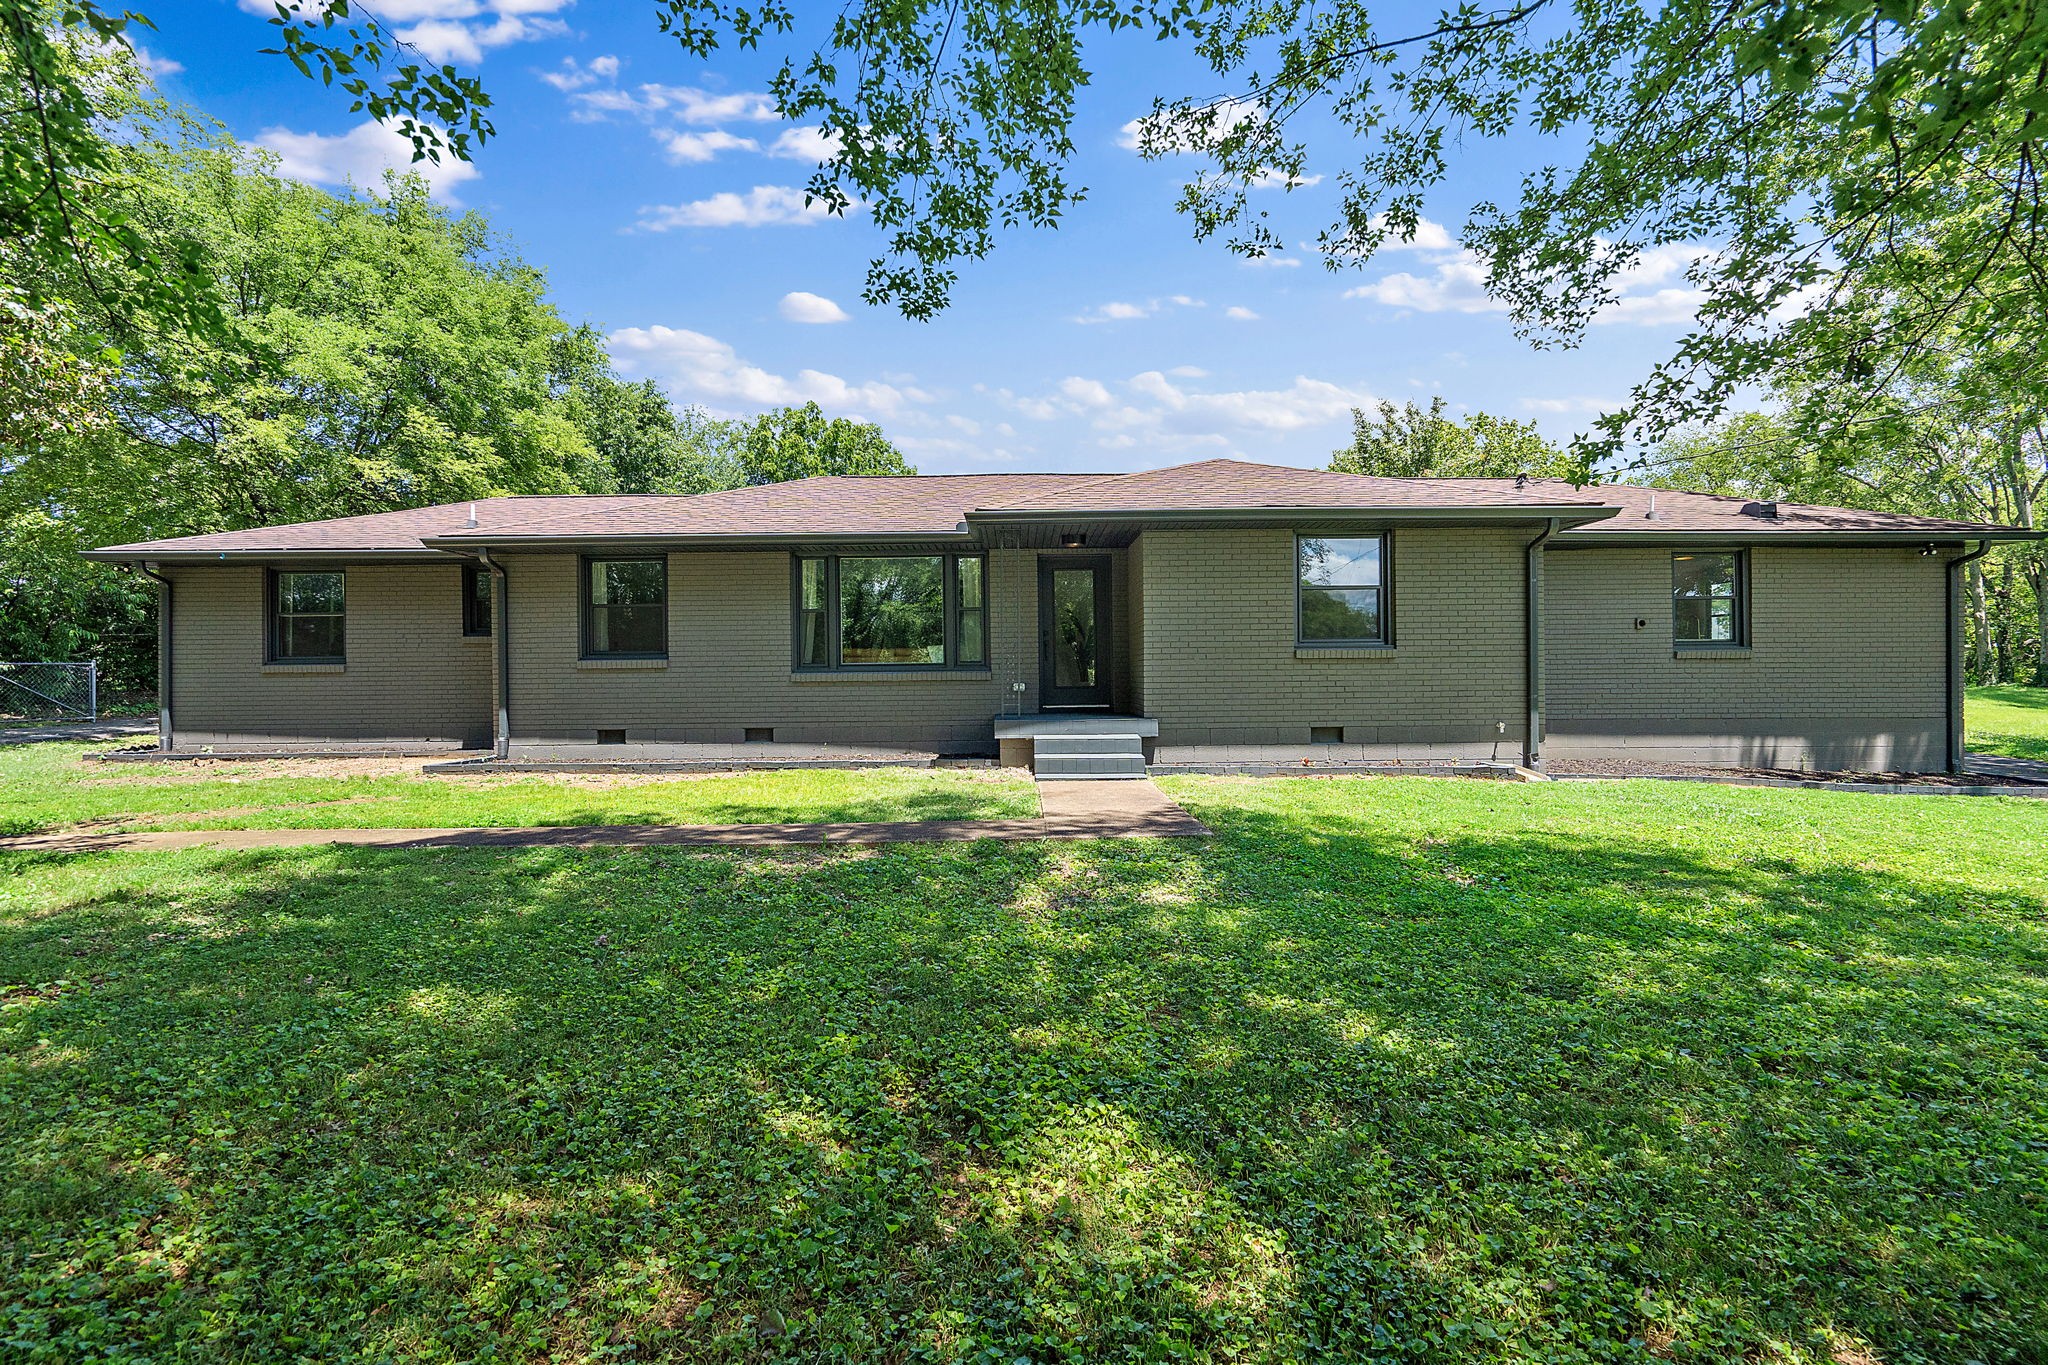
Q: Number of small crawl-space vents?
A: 3